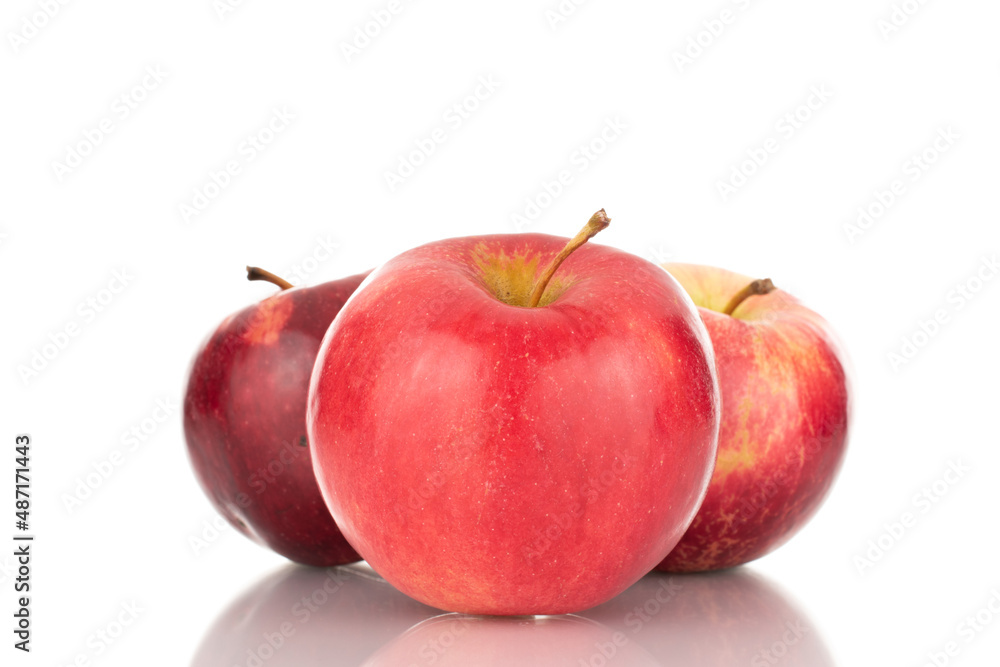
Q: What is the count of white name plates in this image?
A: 0